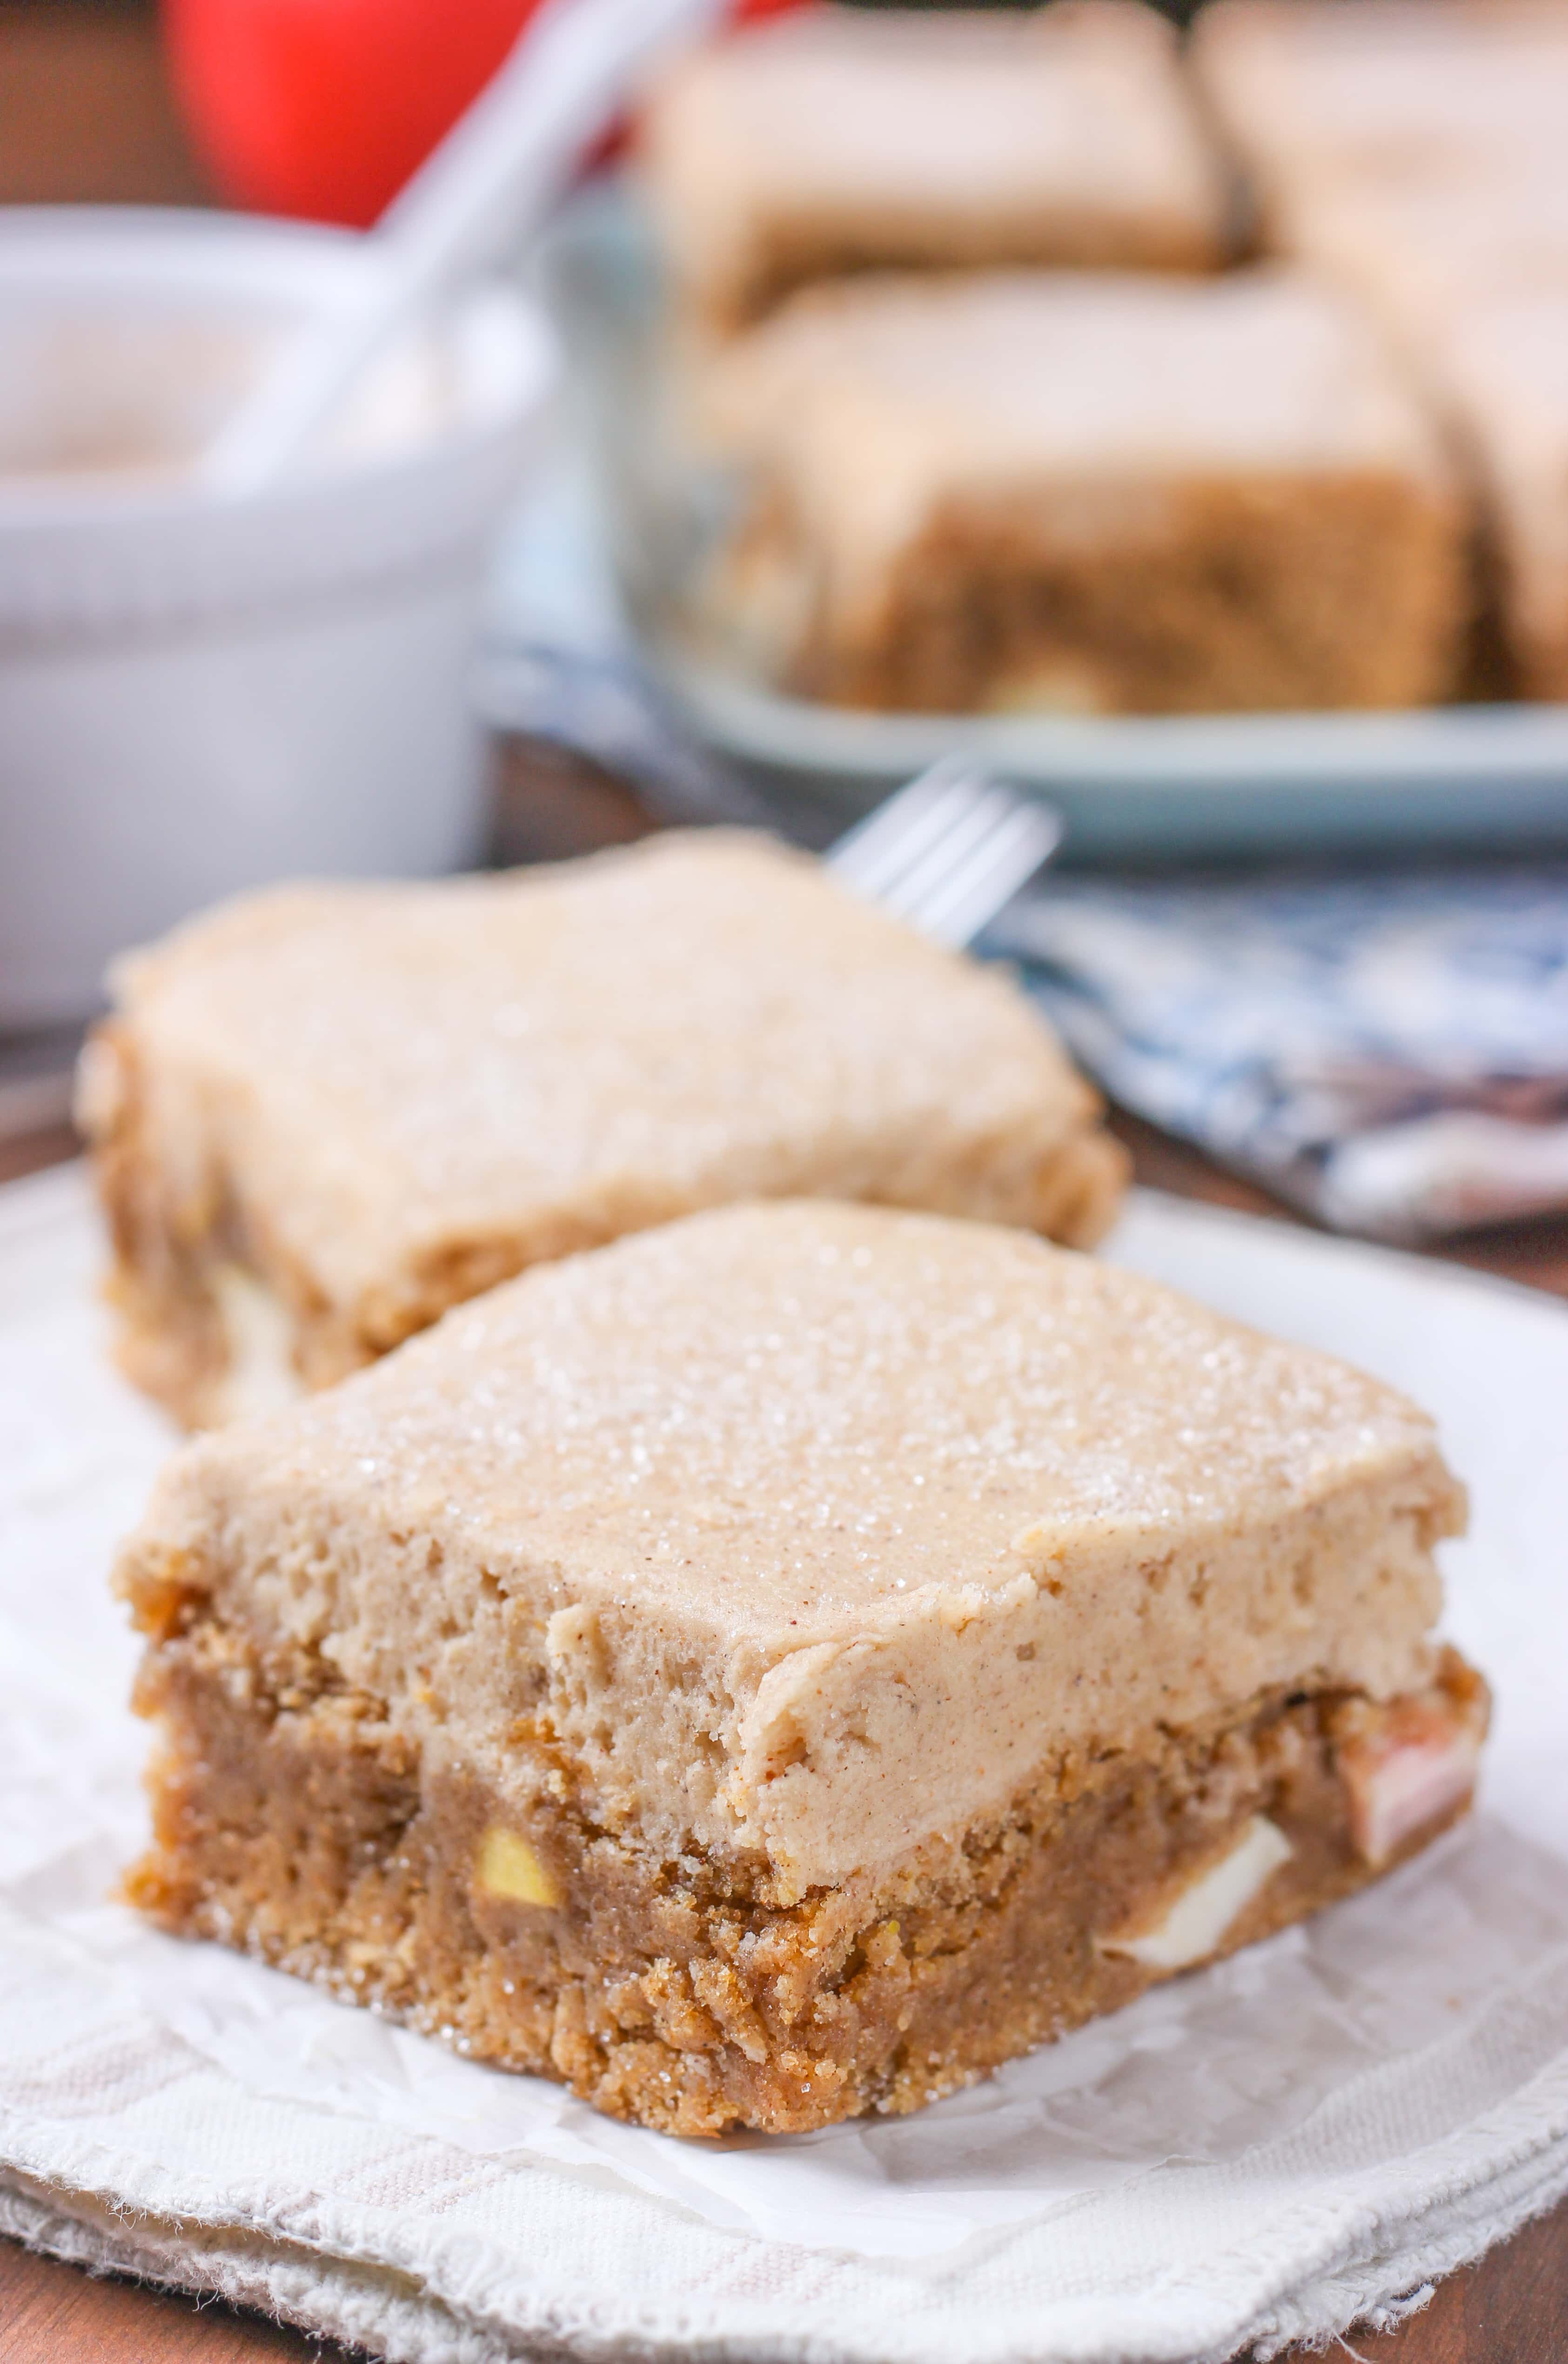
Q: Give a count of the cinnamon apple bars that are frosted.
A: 6